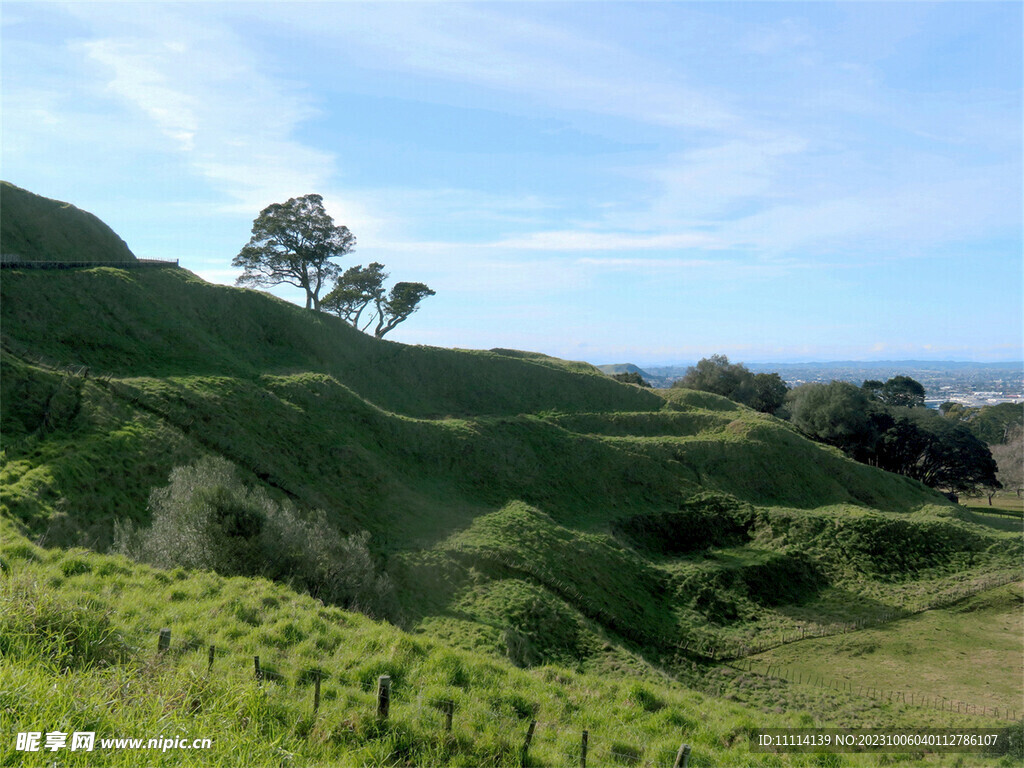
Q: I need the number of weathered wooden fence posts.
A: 9